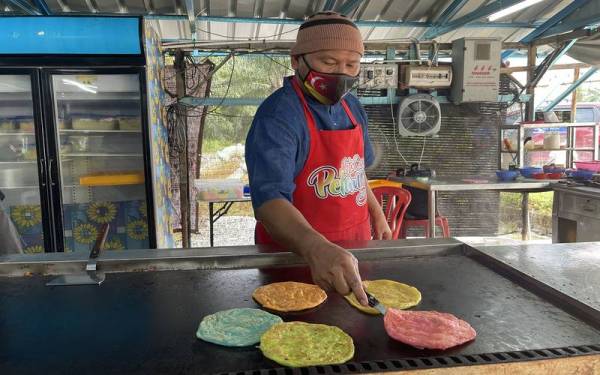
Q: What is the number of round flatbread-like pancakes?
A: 5